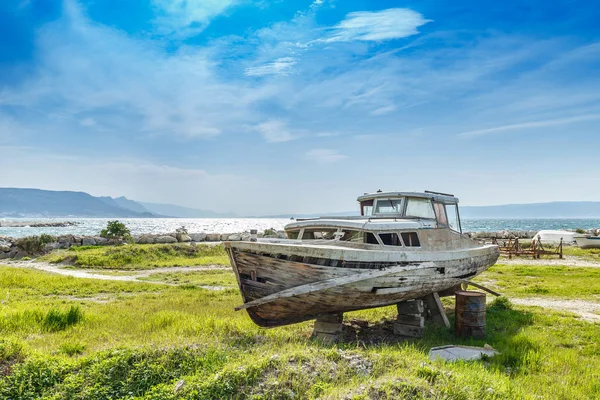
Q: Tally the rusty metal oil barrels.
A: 1